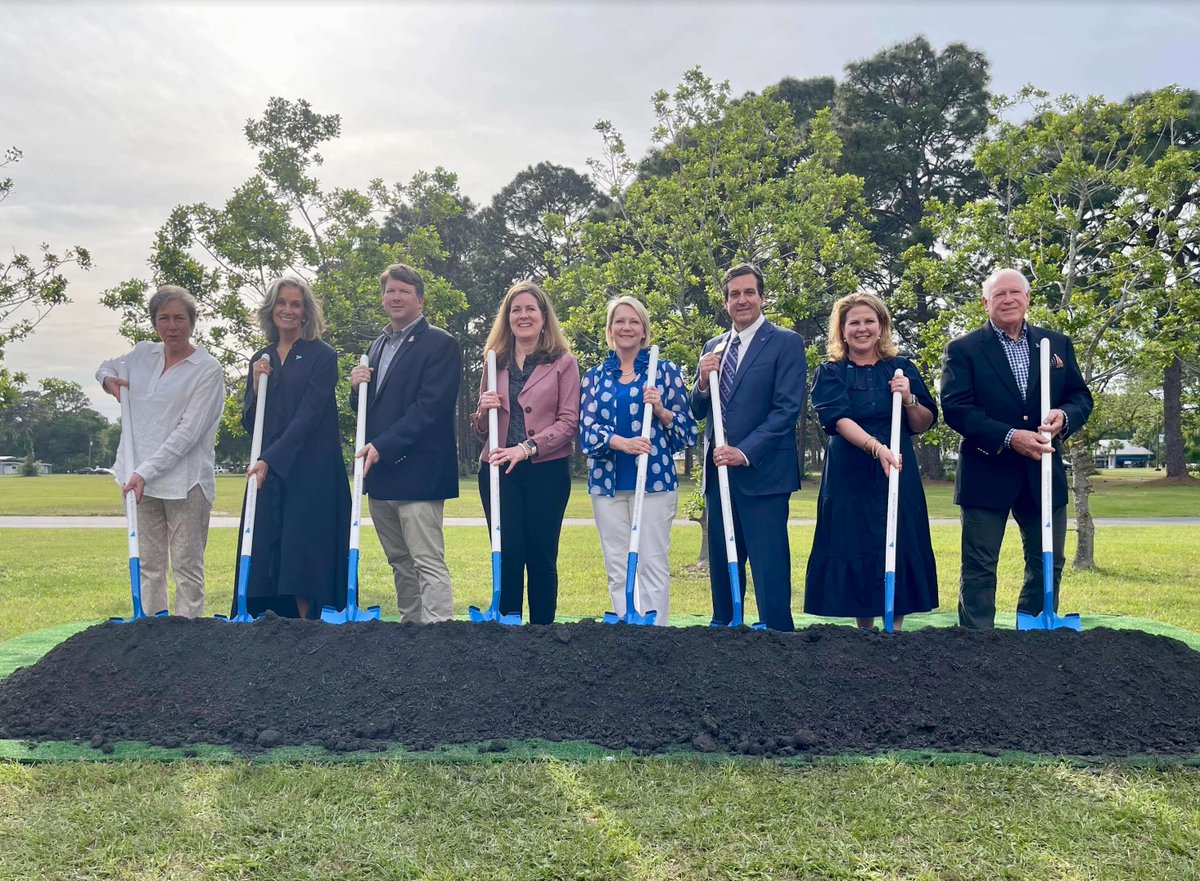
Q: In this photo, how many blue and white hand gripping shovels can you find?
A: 8